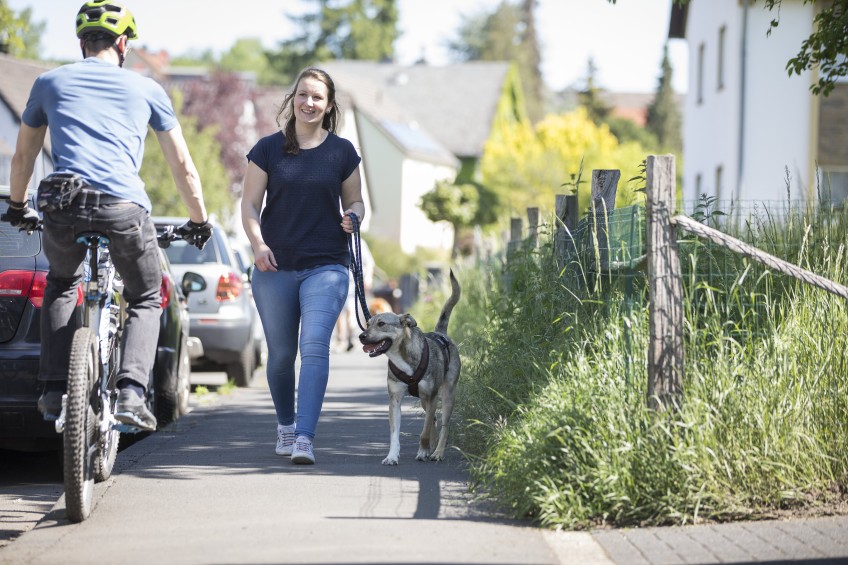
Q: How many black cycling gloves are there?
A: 2